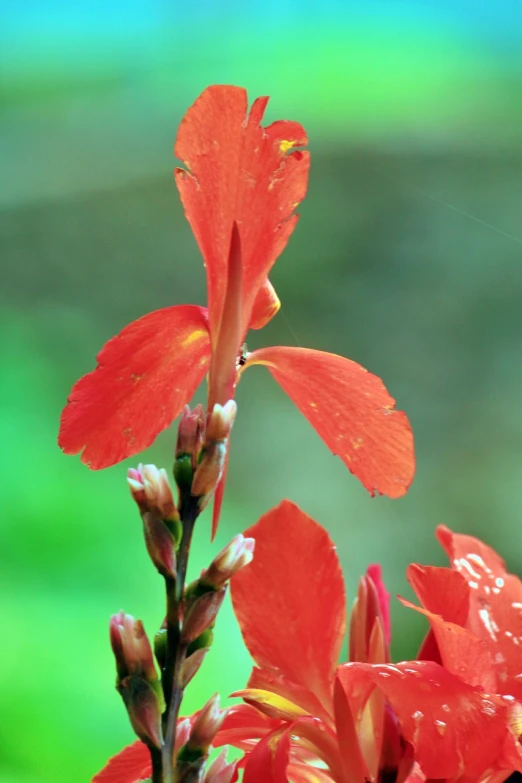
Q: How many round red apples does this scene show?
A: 0